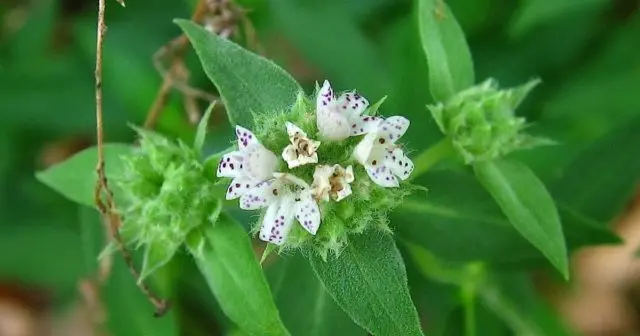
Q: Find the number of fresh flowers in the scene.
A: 4